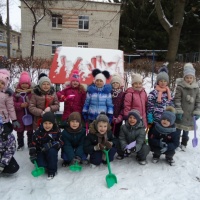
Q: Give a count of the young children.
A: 15